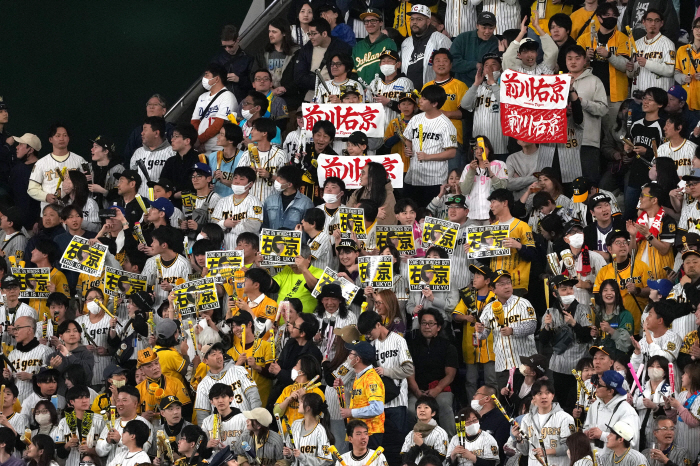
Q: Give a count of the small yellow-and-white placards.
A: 13